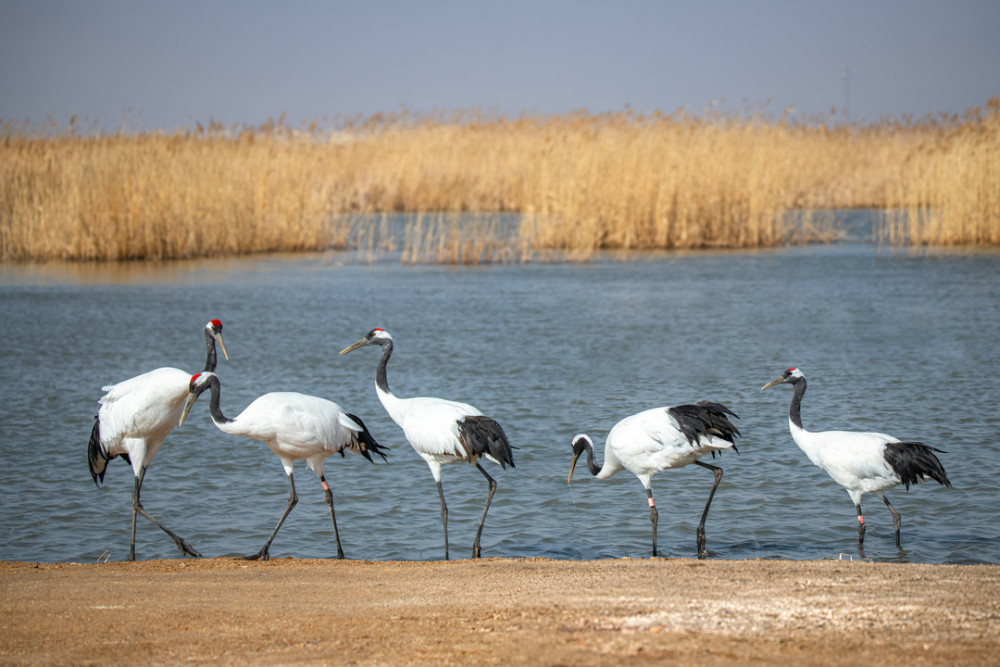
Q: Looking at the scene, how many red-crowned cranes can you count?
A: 5